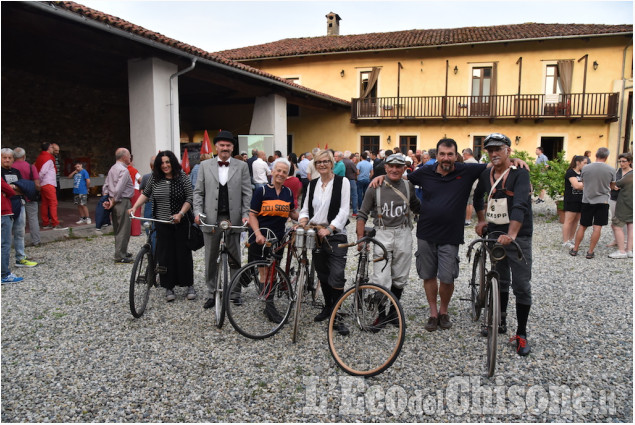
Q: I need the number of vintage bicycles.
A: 6